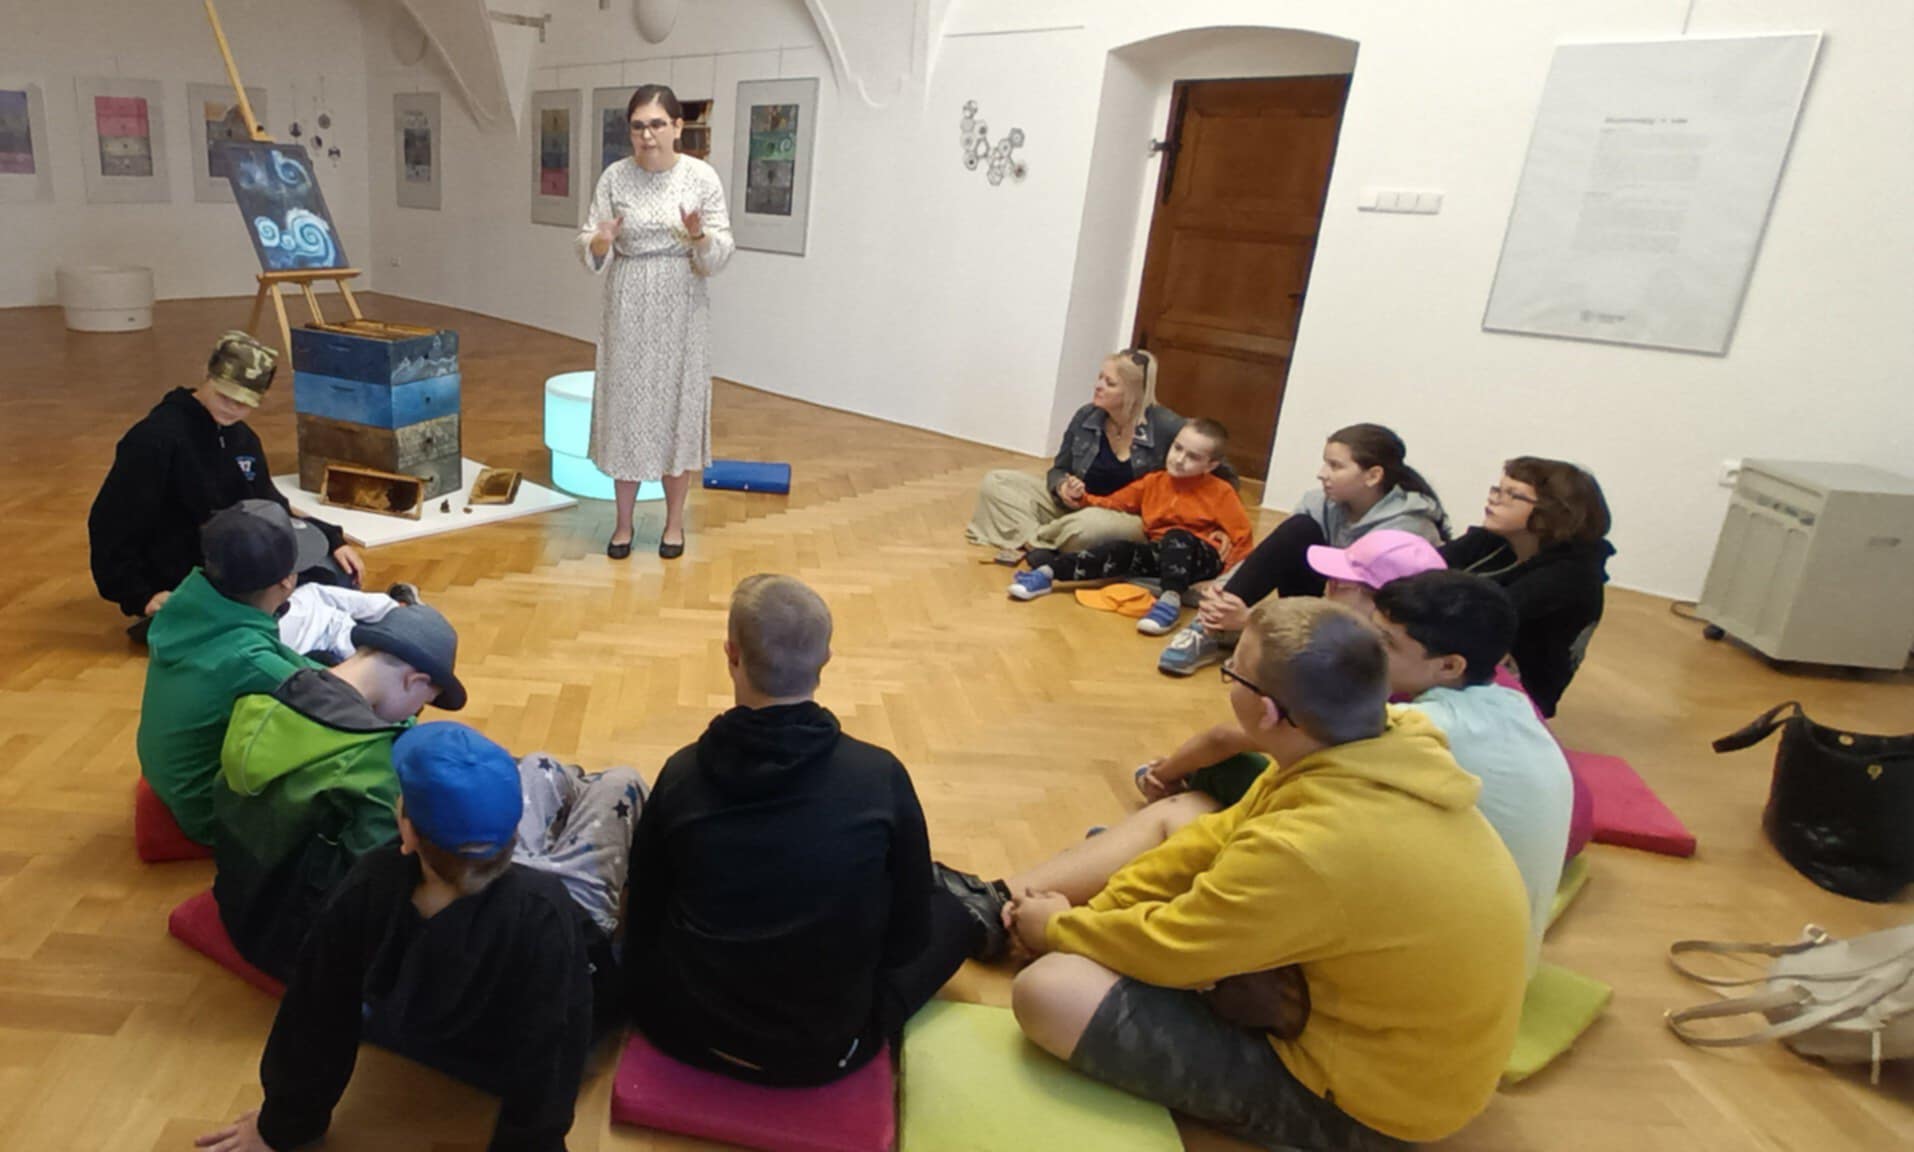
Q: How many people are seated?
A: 13